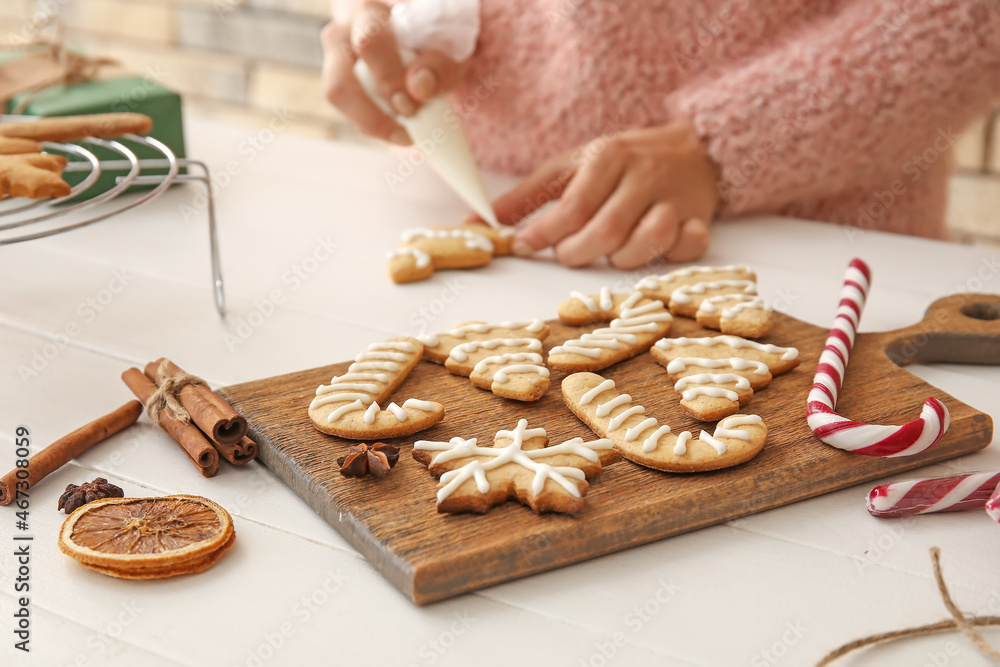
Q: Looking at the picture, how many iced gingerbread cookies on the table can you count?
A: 8